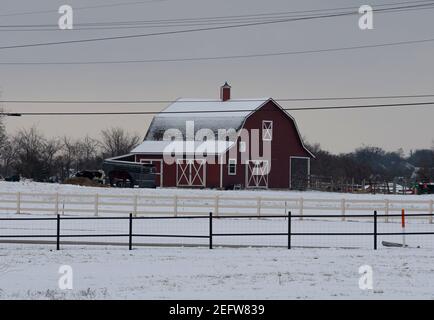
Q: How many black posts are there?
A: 5